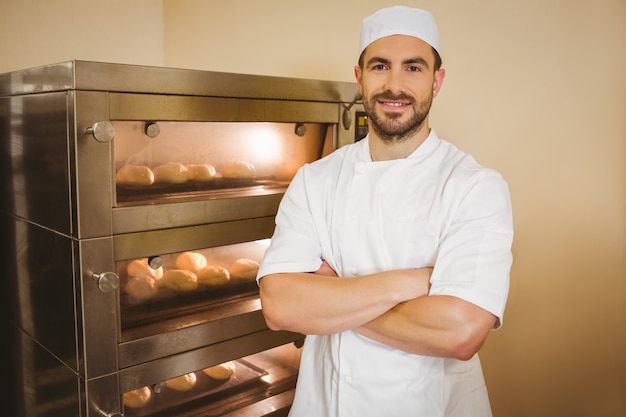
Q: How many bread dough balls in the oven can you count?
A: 13